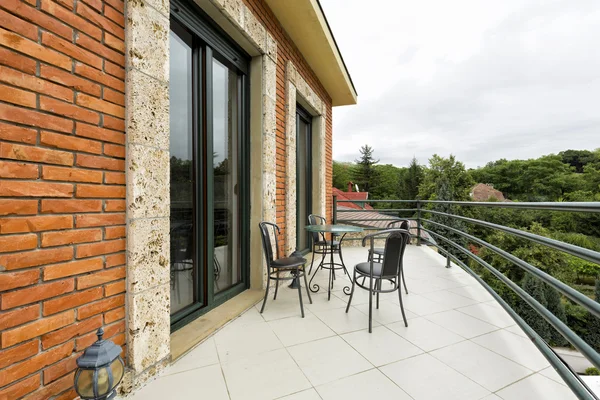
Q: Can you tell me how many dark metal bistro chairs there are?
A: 4